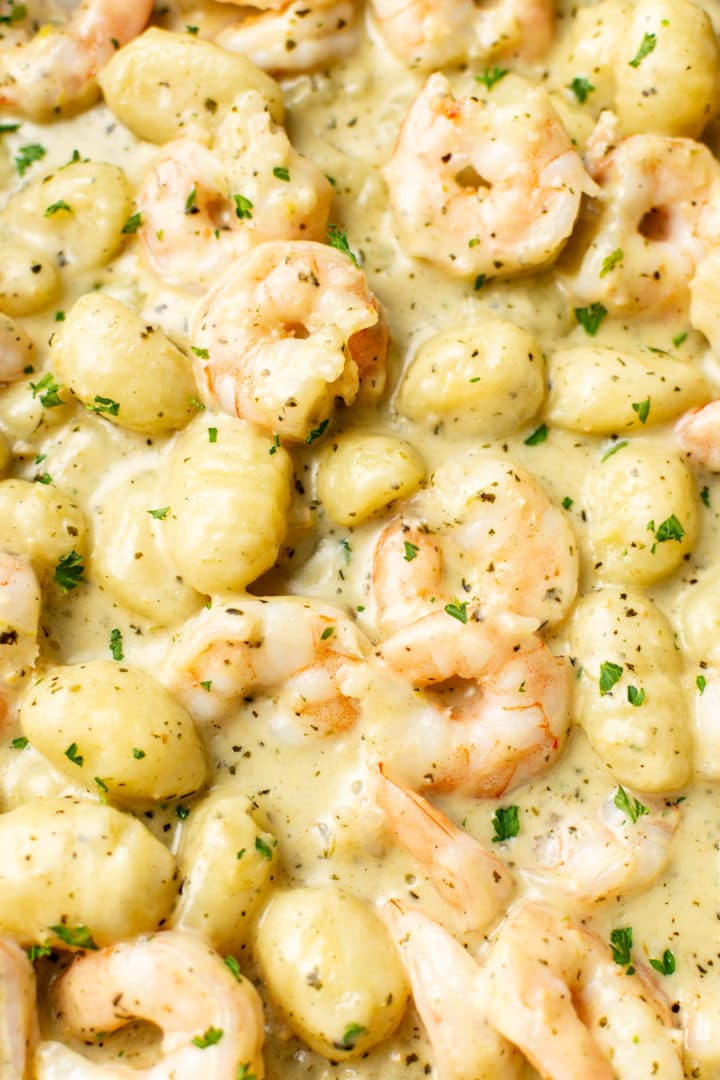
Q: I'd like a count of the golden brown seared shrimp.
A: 0